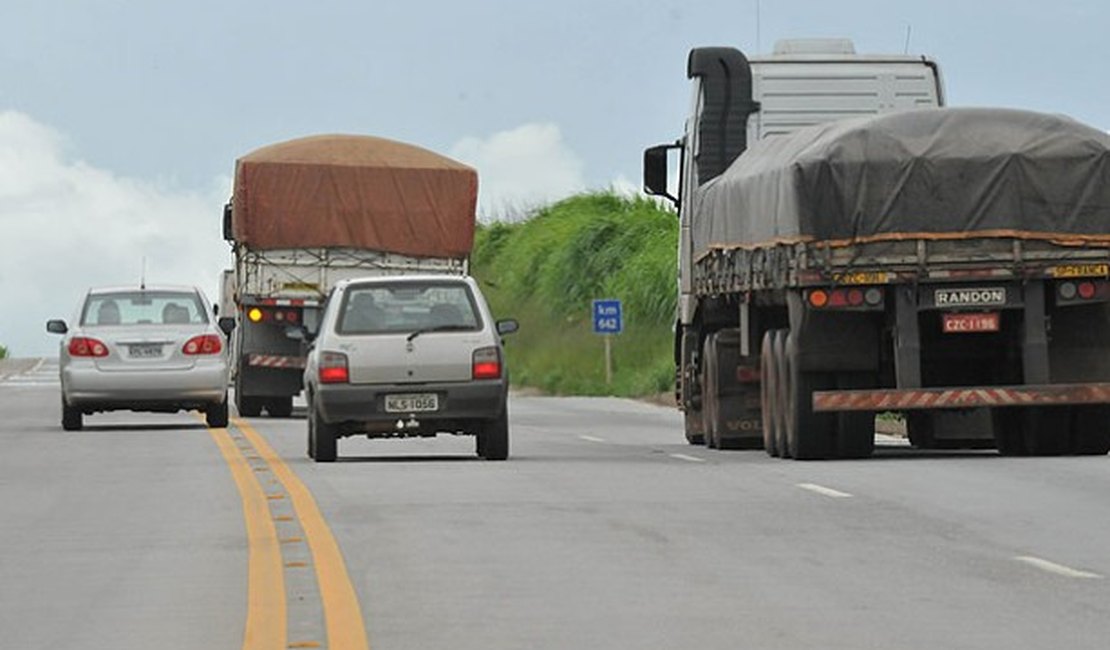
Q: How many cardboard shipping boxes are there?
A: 0